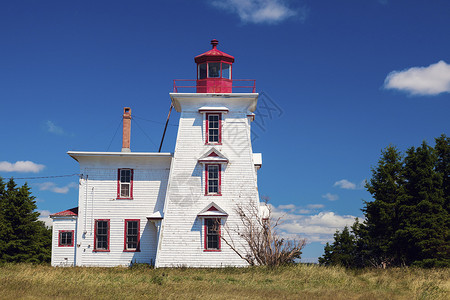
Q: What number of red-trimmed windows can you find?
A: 7